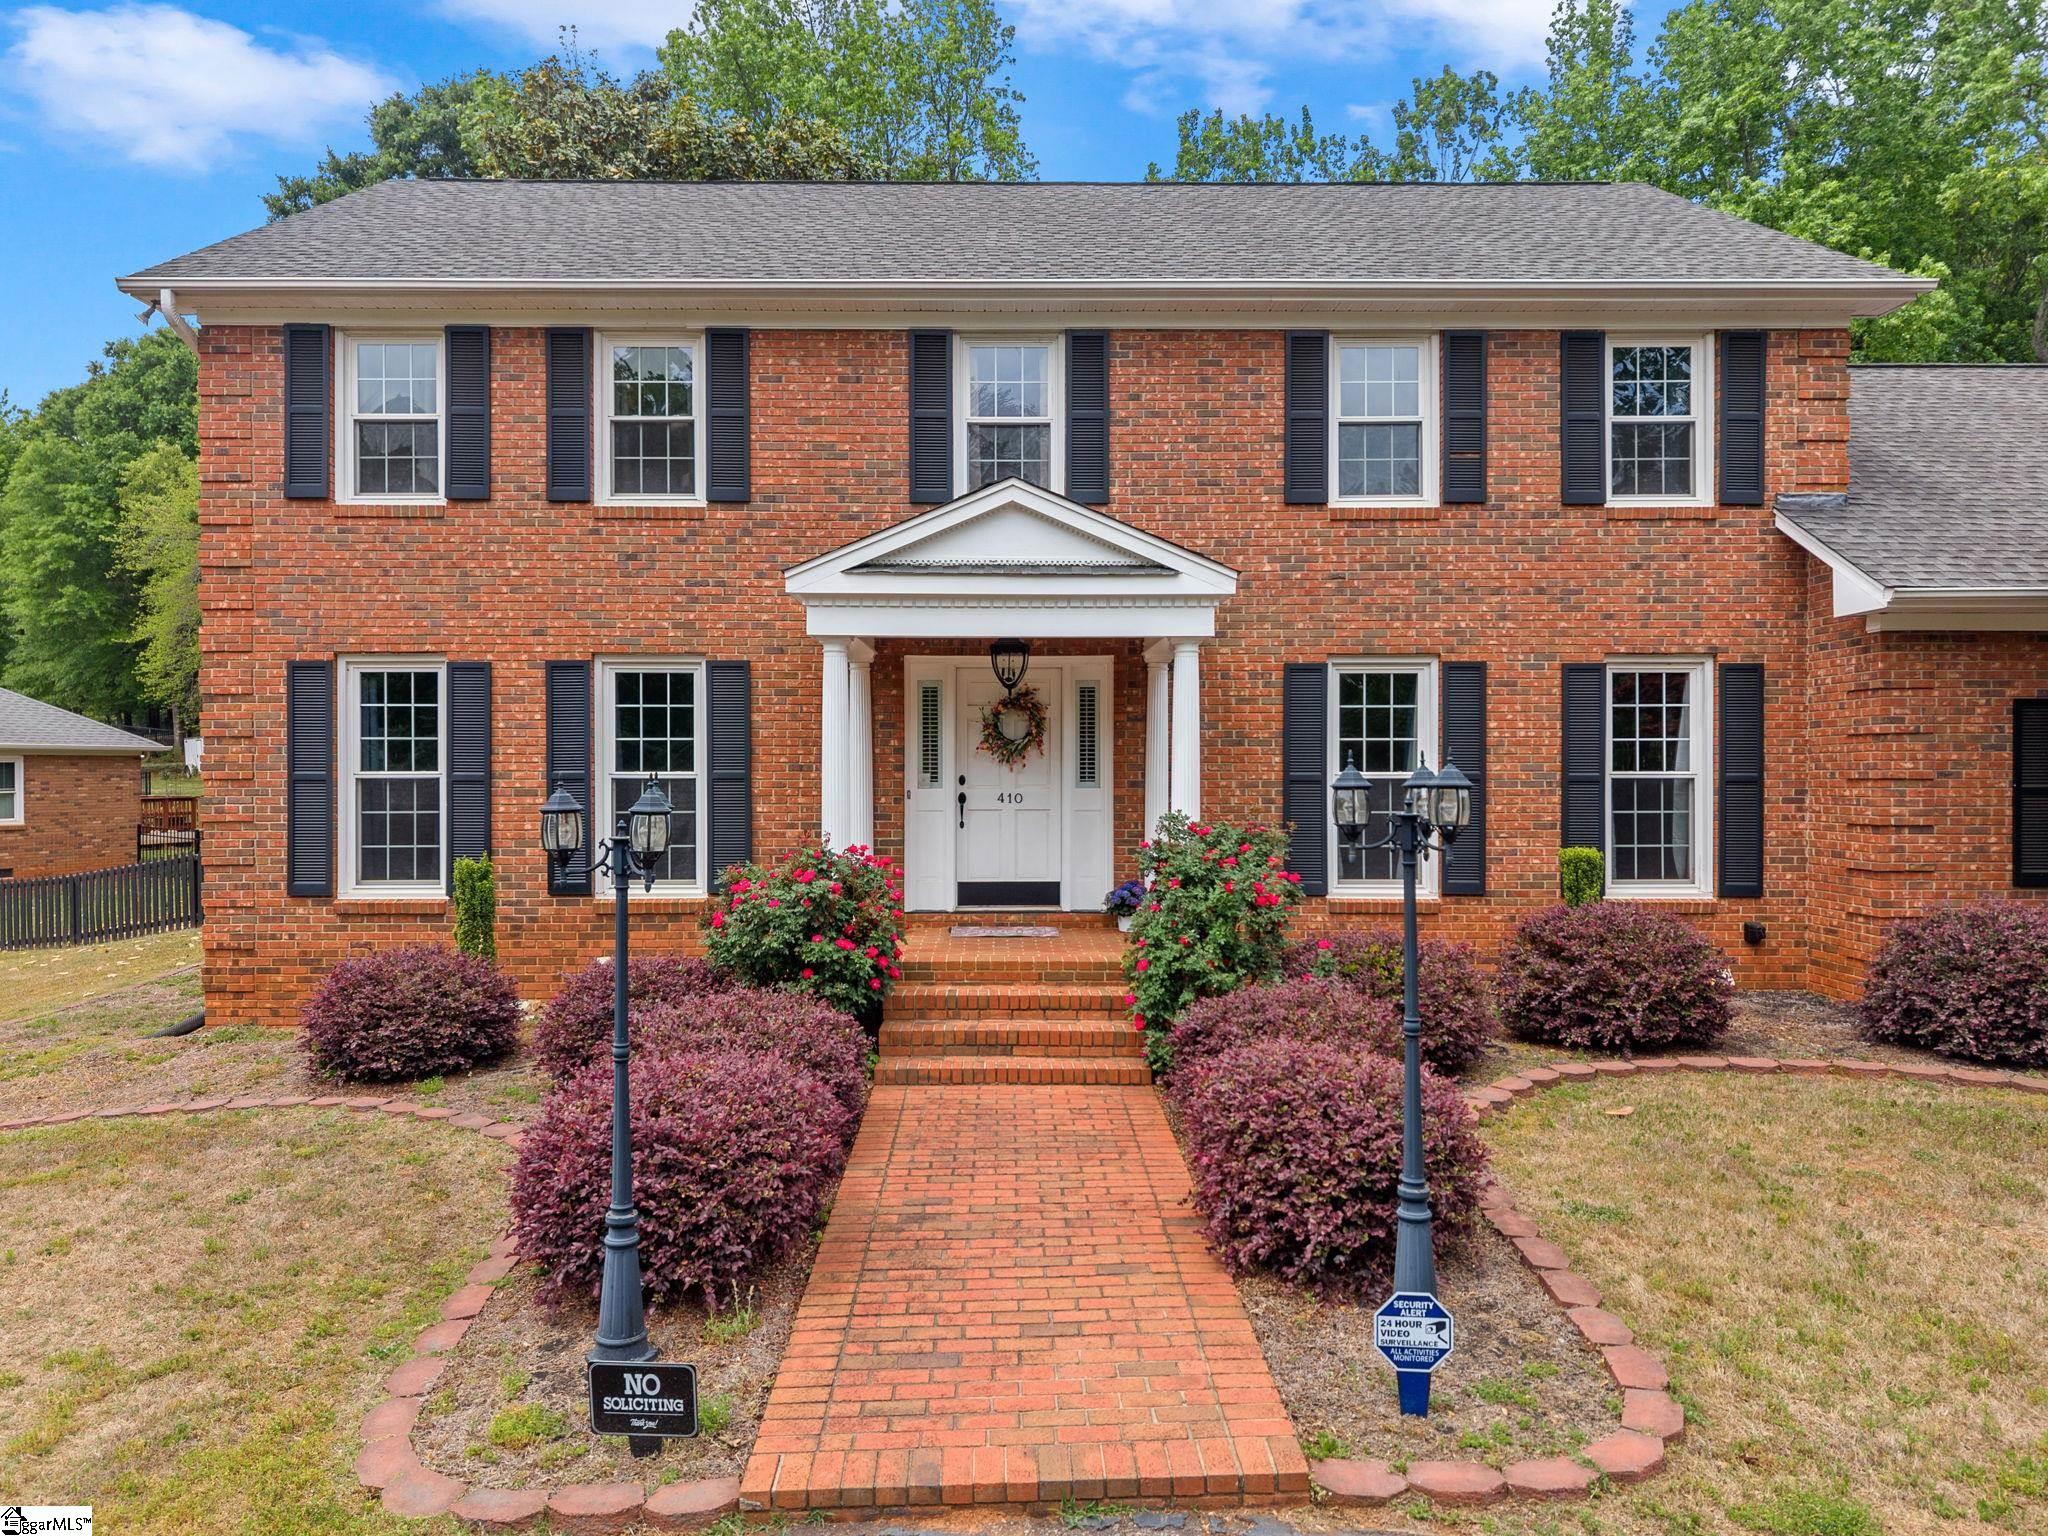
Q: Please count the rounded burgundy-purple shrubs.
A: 9